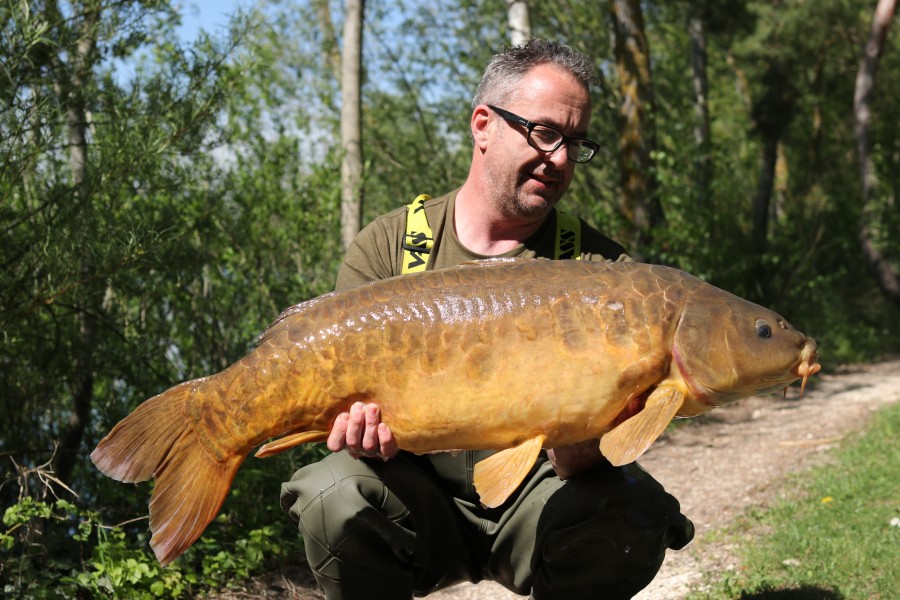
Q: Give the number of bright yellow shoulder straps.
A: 2